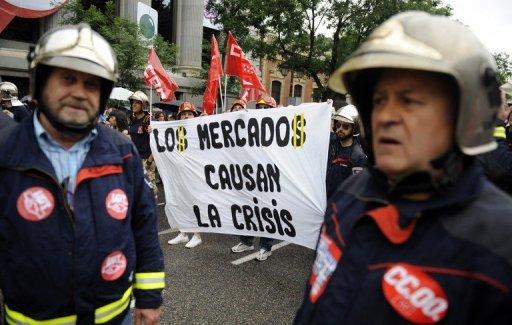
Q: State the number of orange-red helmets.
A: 3